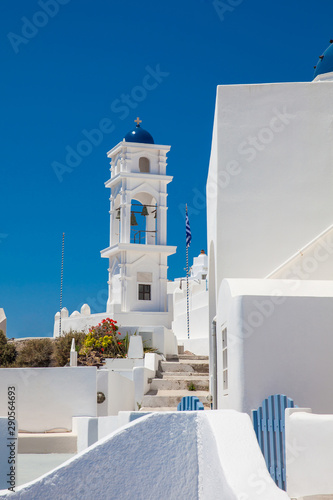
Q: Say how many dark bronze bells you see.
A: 4